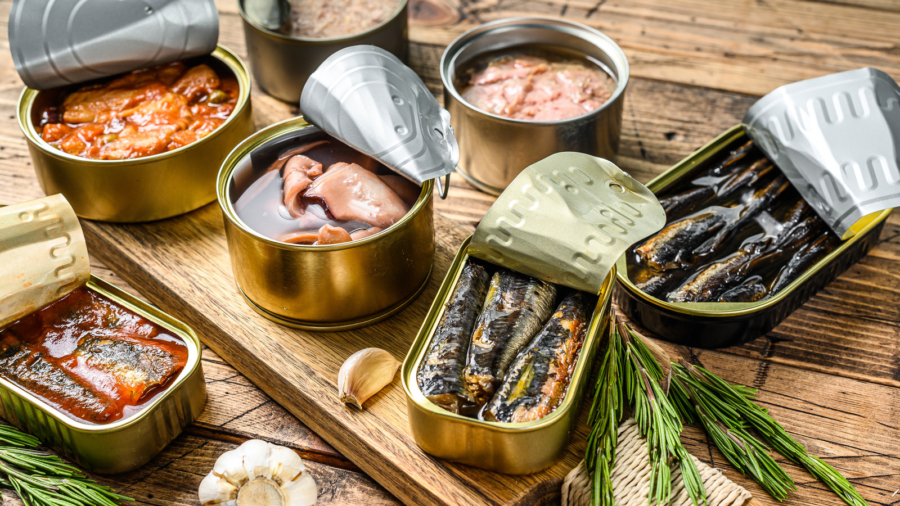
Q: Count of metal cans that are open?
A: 7